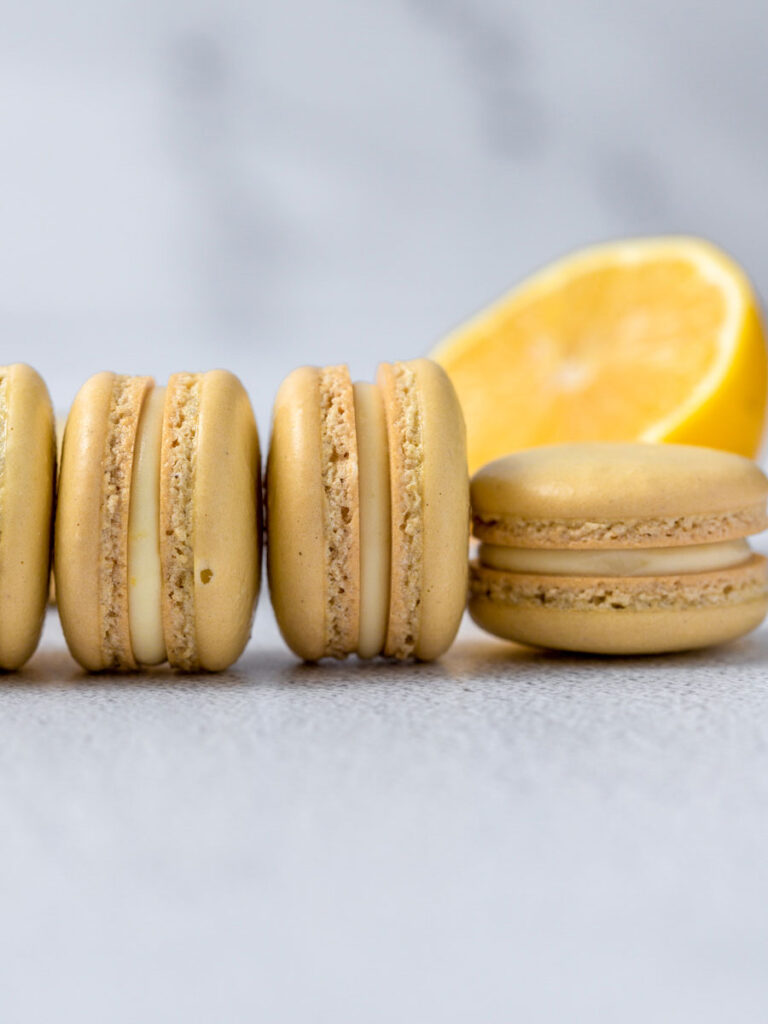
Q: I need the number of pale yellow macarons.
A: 4